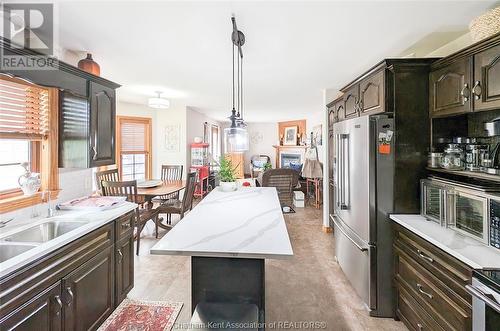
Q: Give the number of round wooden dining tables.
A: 1